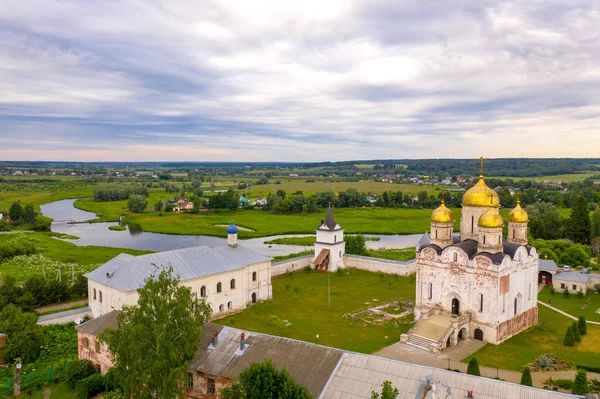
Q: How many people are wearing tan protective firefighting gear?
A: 0